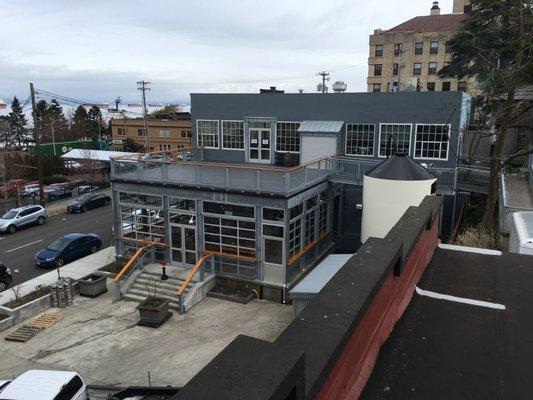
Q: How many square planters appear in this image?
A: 2